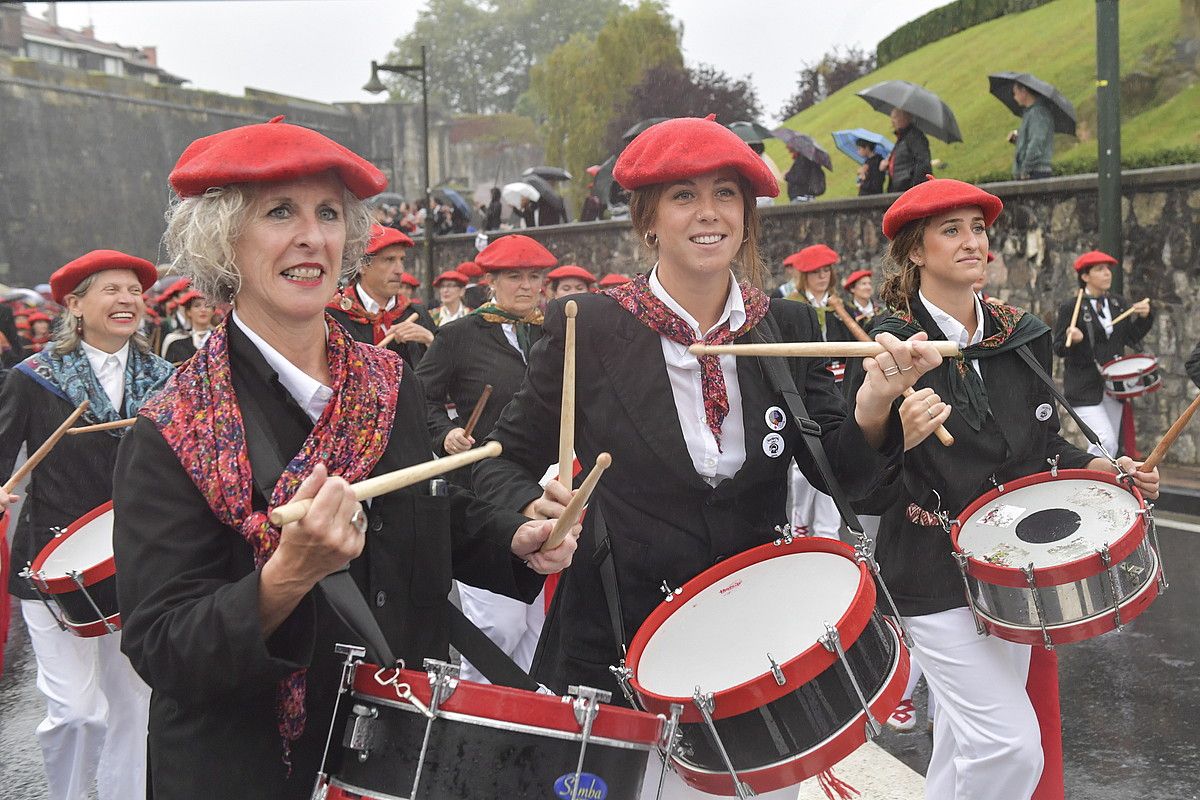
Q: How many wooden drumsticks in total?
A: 12